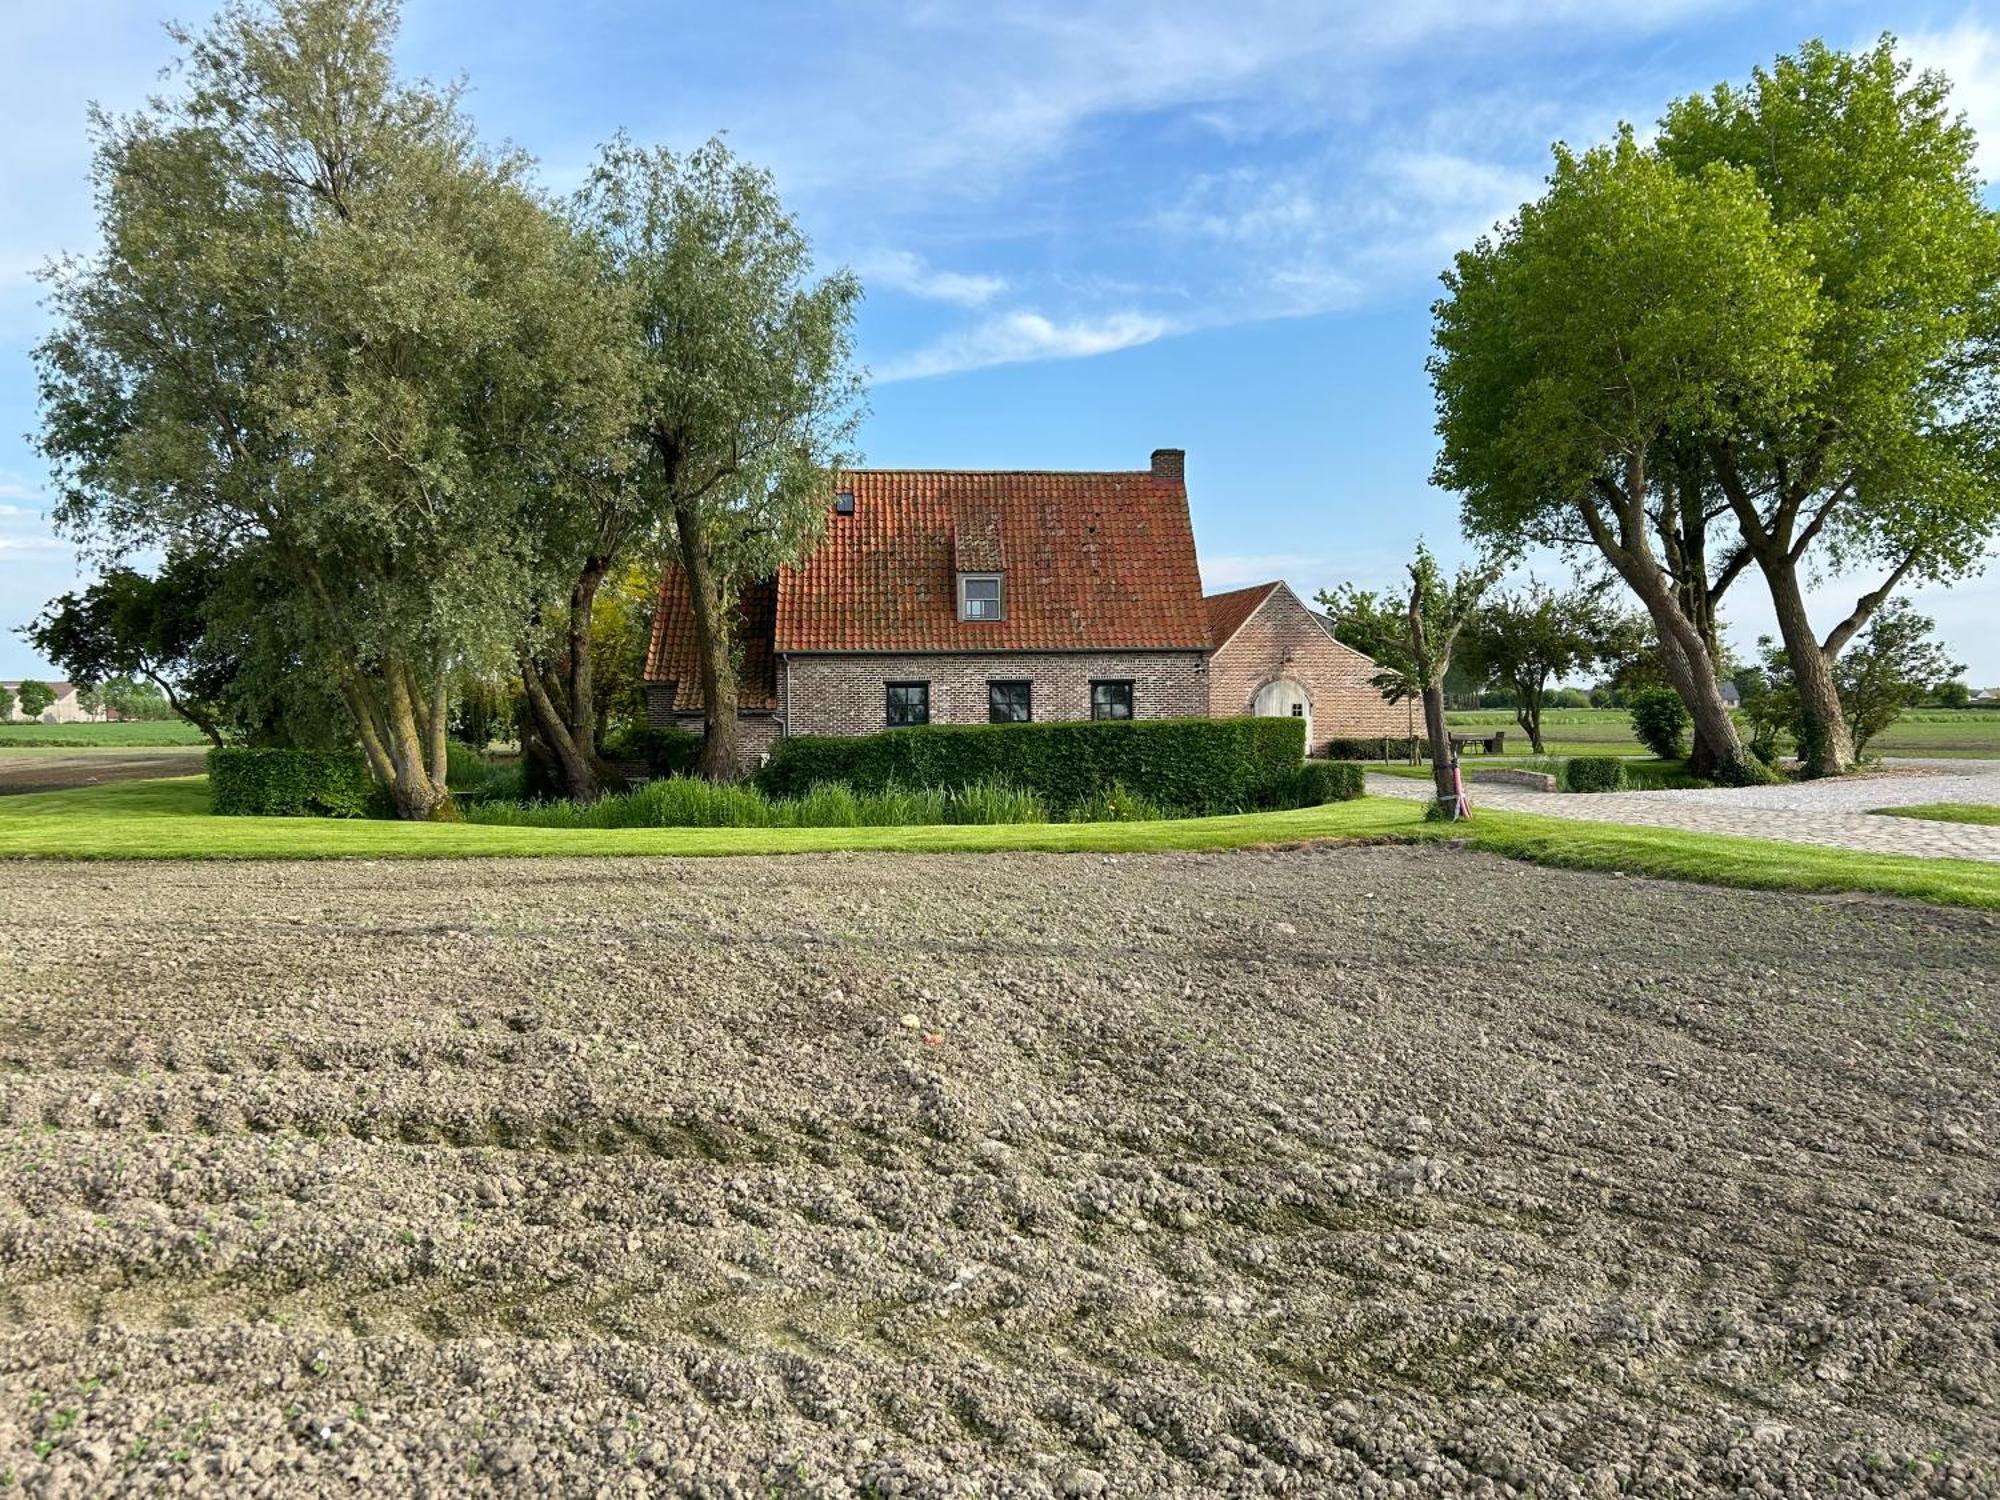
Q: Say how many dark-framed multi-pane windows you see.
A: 3